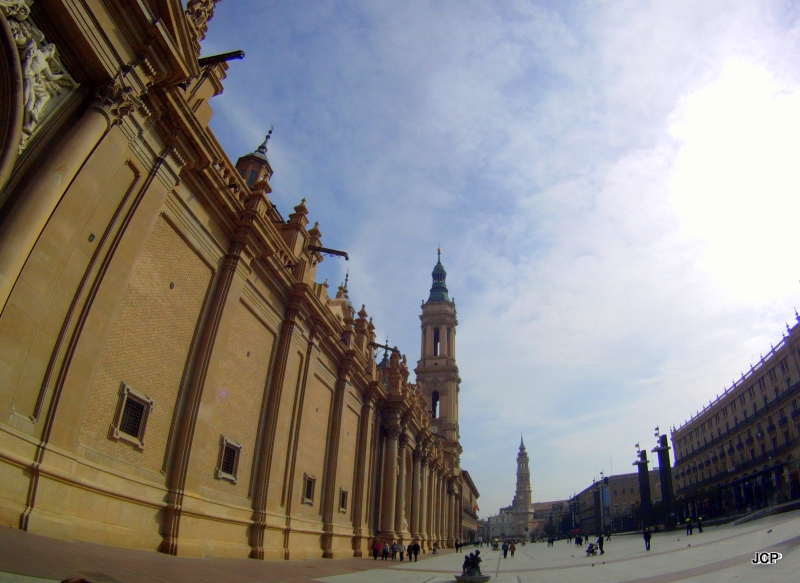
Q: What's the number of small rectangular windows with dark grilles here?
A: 4